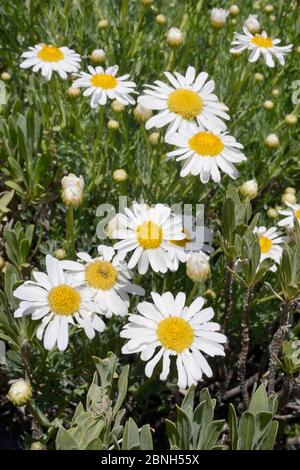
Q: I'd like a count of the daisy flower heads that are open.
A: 12